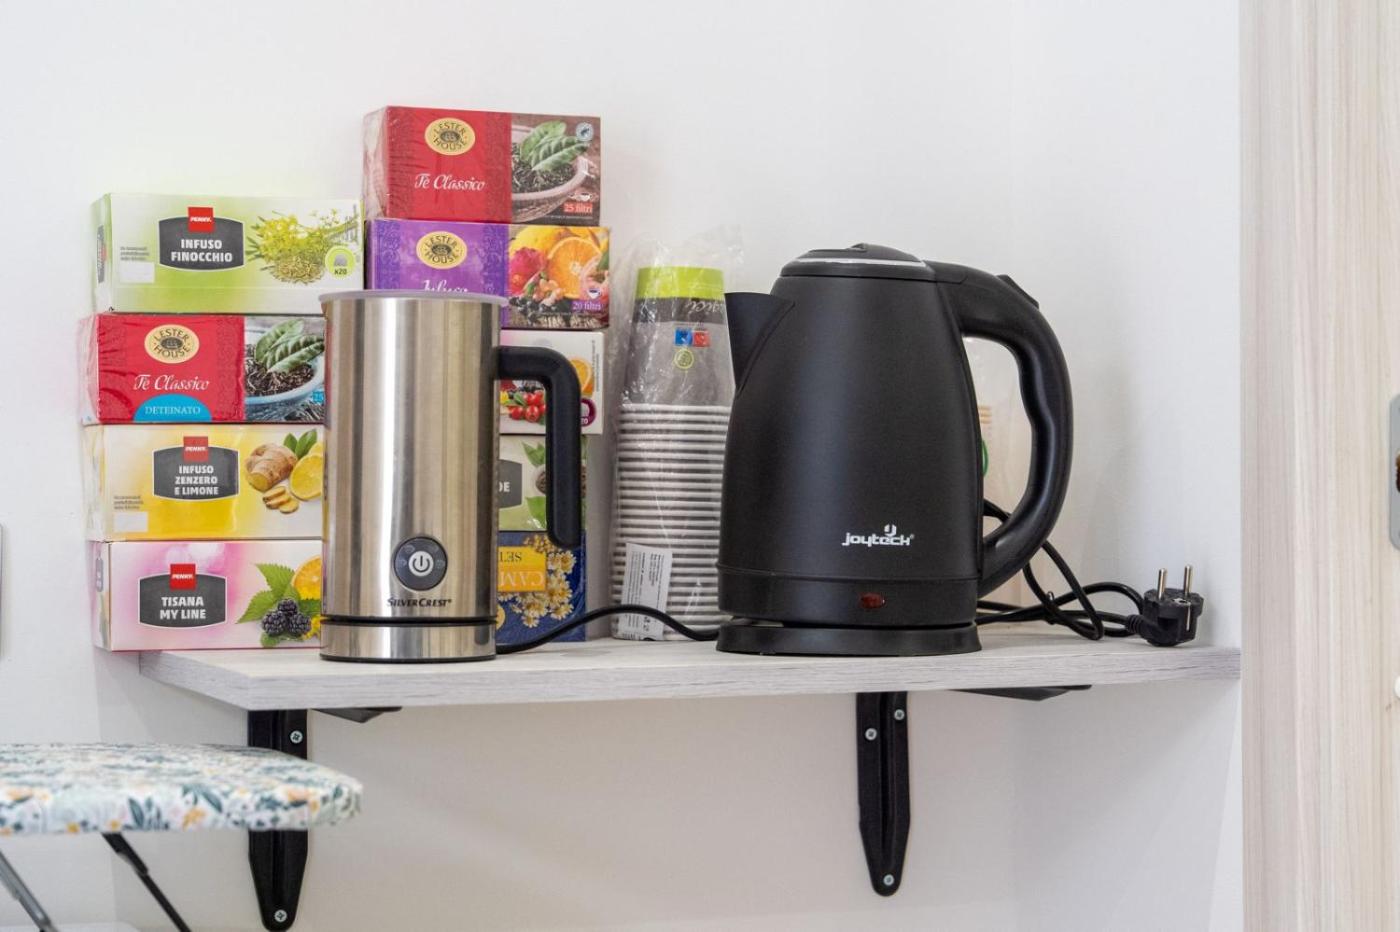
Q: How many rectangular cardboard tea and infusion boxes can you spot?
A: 9